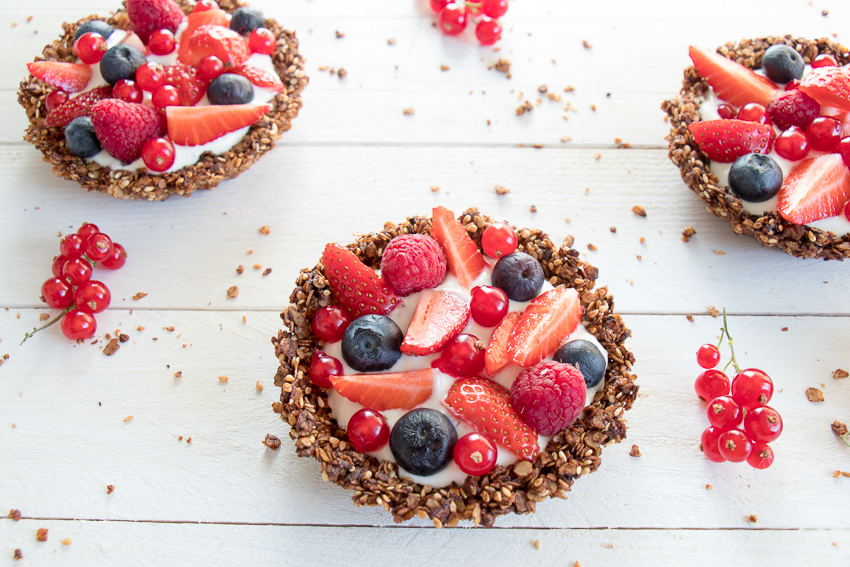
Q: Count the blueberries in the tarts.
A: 11